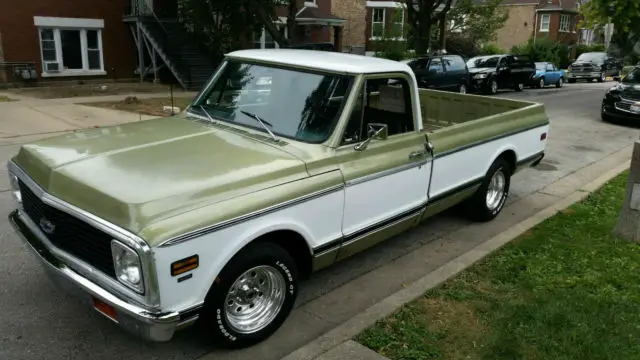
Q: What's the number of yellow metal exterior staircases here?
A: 0